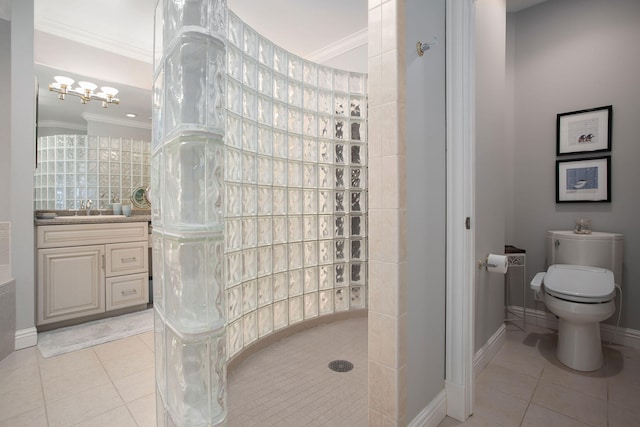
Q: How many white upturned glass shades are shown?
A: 3